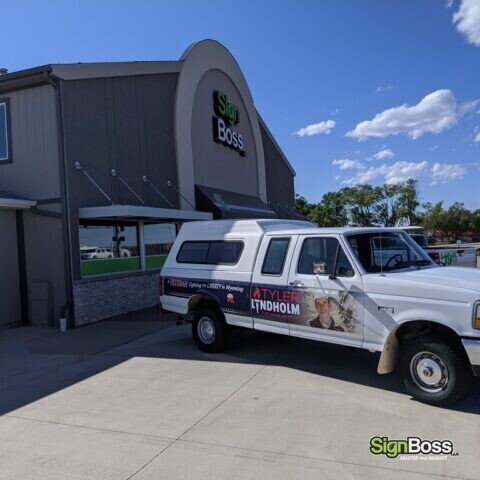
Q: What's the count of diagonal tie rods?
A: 4